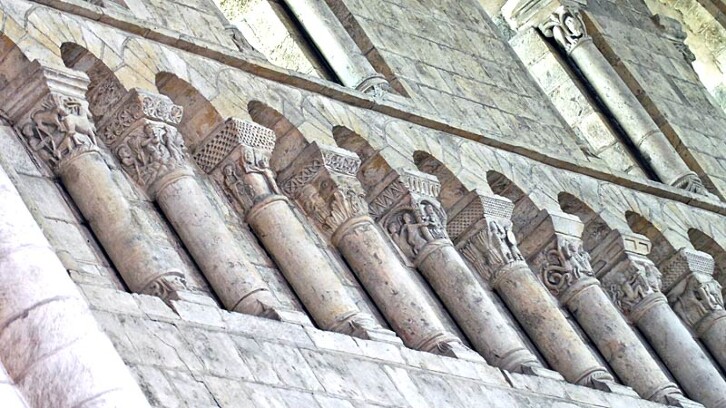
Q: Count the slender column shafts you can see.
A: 11